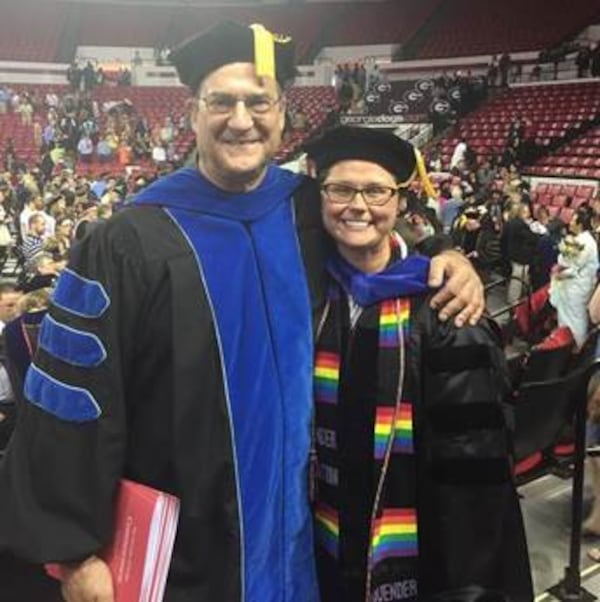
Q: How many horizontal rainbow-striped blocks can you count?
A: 5